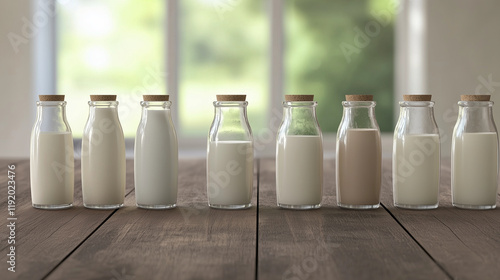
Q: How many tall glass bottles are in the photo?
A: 8